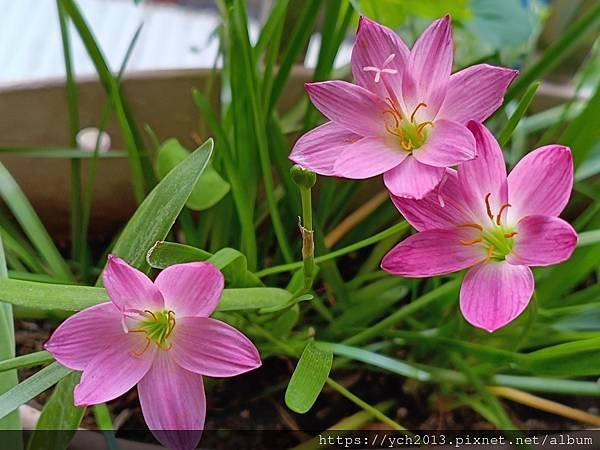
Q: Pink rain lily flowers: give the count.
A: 3